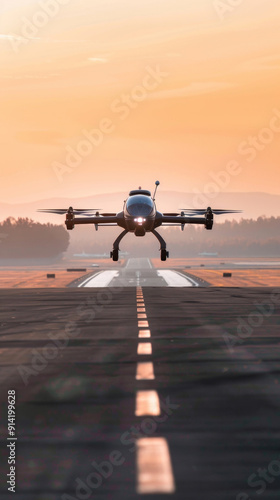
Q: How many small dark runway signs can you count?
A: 3